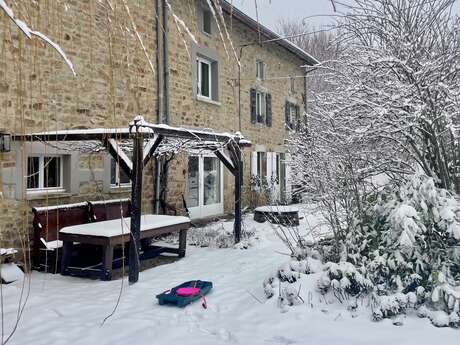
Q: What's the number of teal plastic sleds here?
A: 1